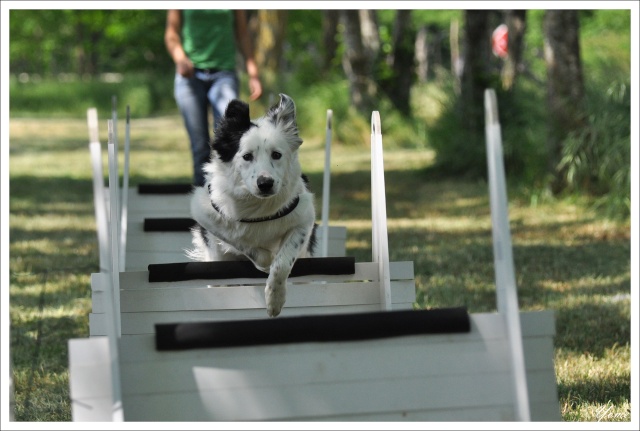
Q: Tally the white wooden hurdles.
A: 4